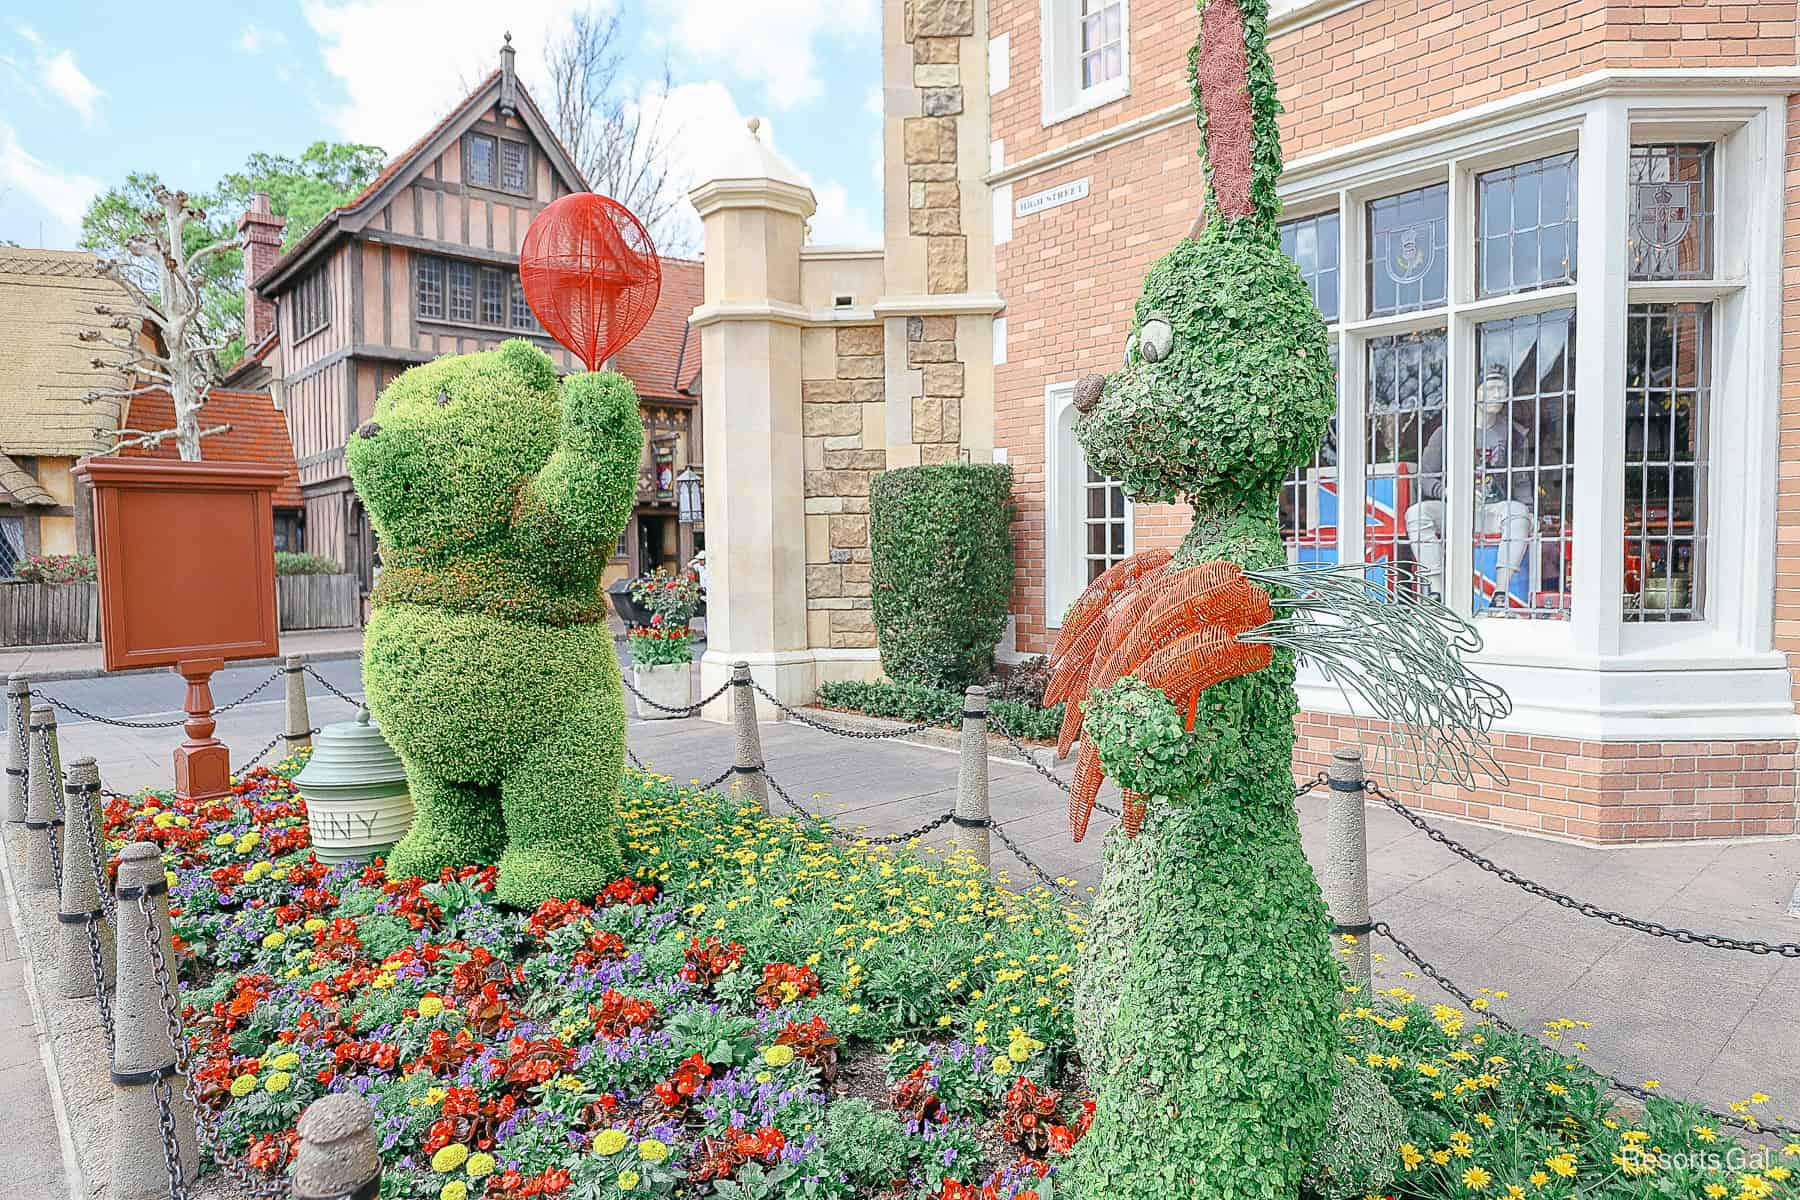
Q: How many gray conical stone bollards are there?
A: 9